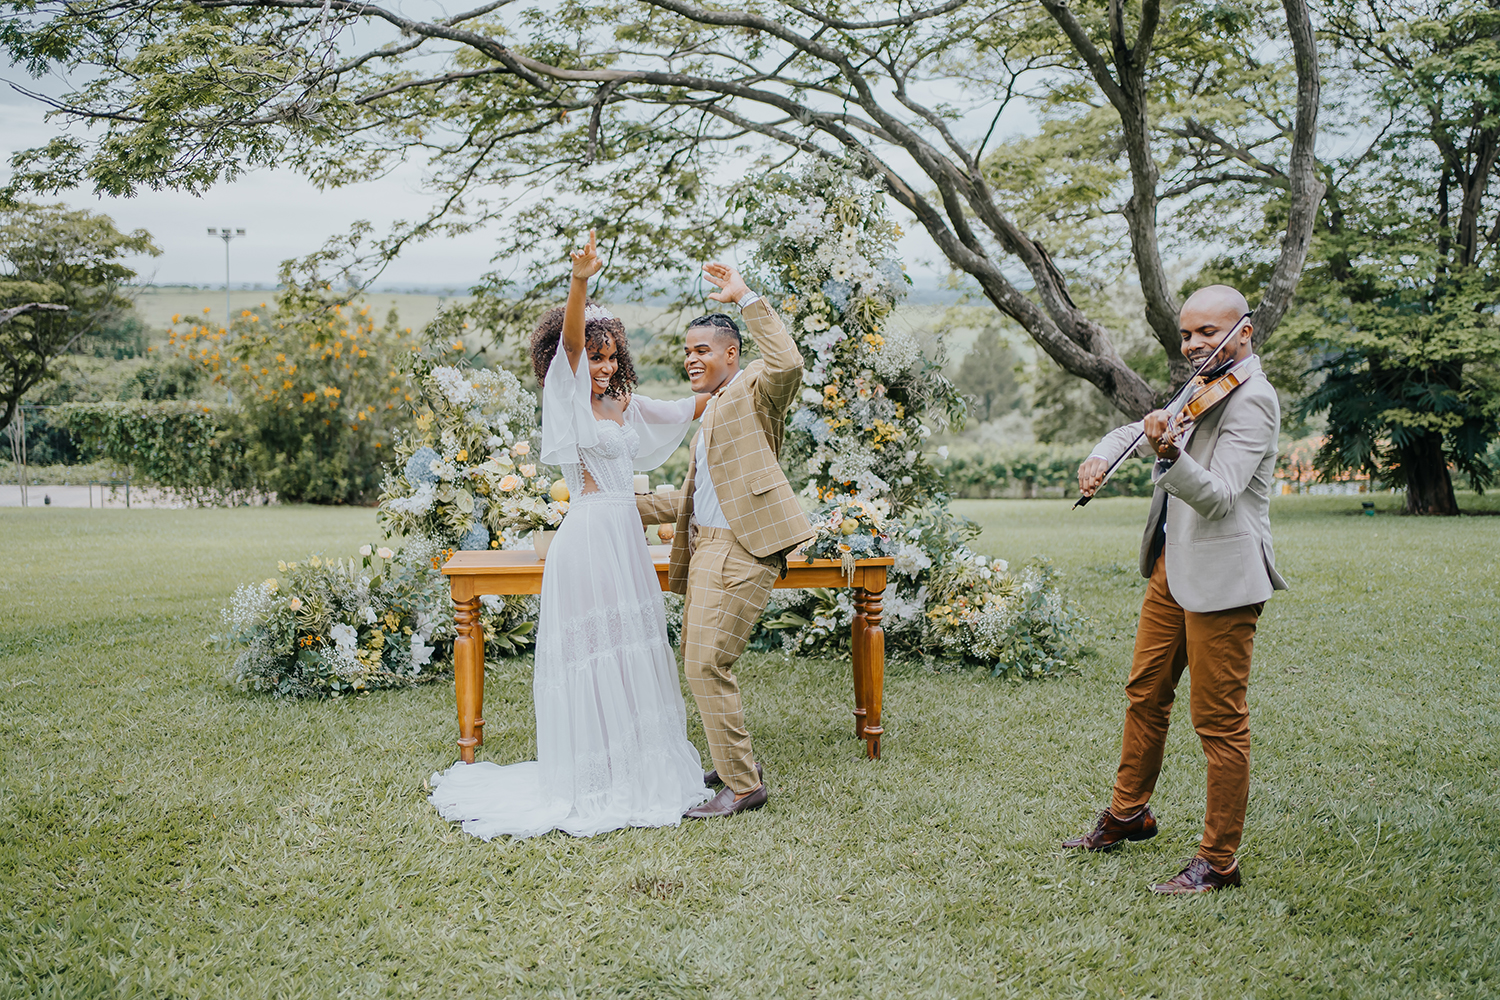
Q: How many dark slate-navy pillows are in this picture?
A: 0